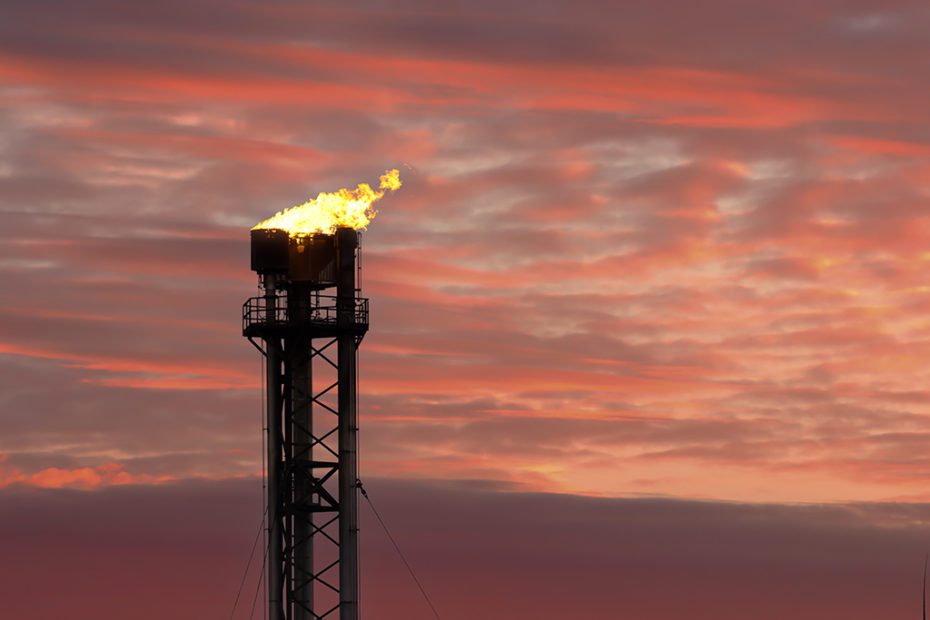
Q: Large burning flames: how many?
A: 1